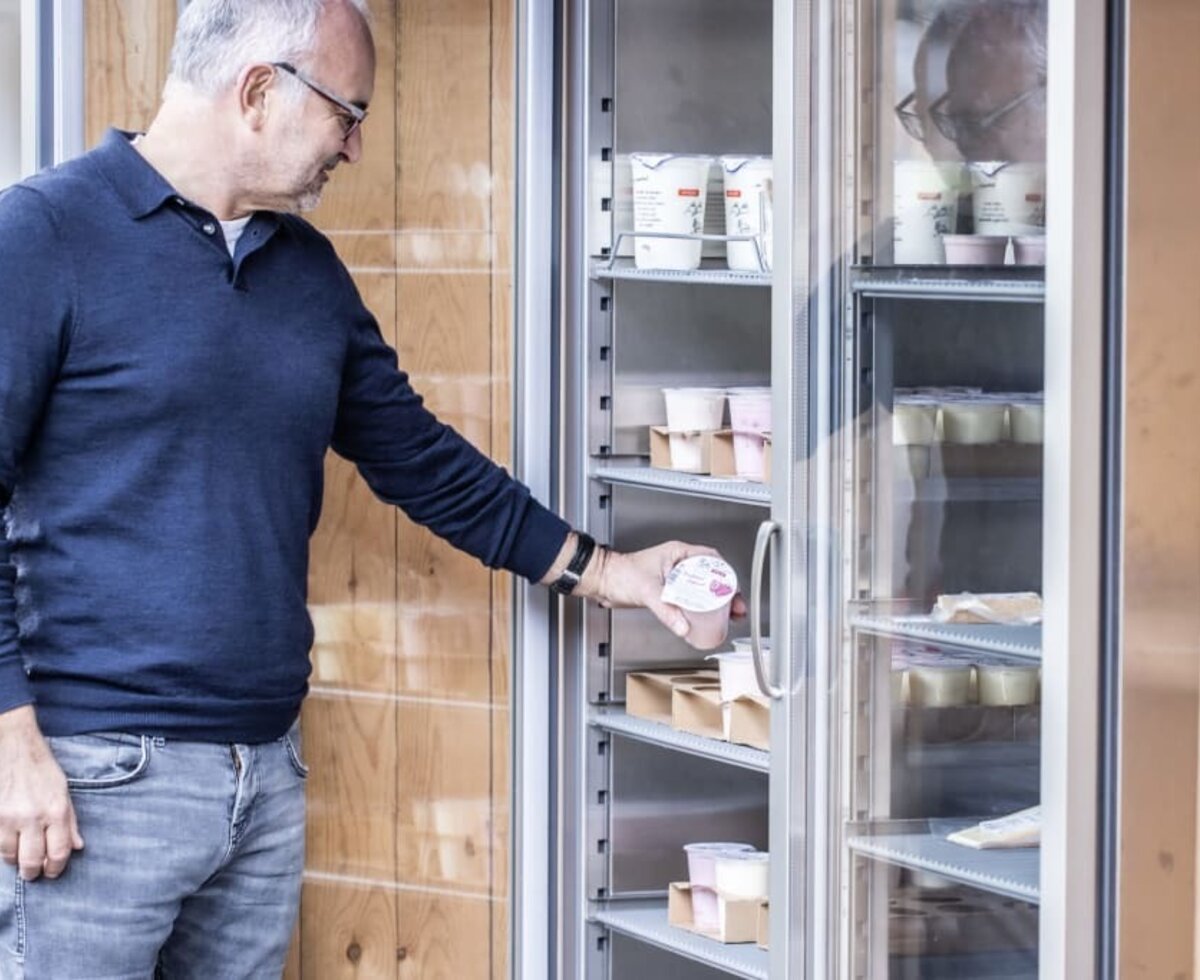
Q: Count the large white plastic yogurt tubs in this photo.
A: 4